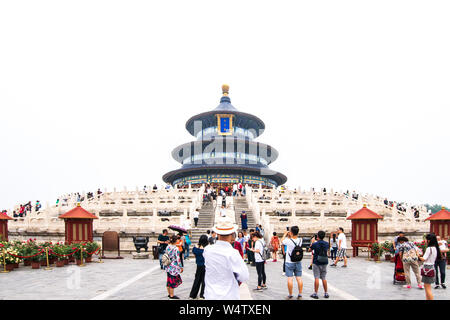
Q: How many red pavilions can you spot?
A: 4